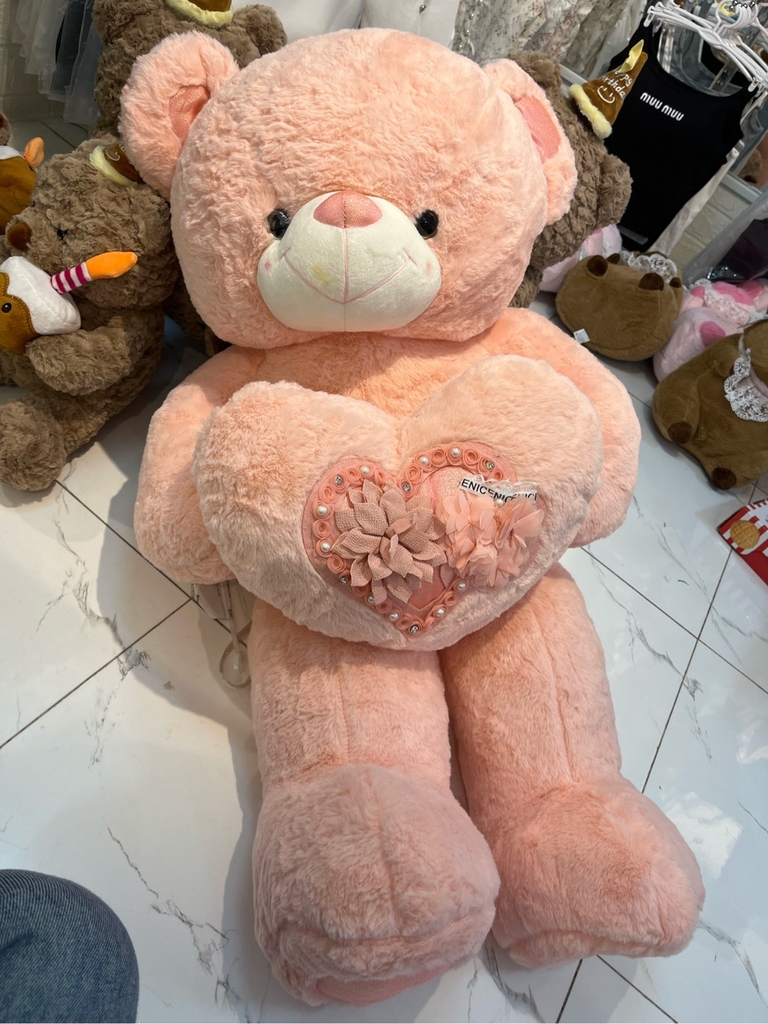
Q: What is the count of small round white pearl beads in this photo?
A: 10